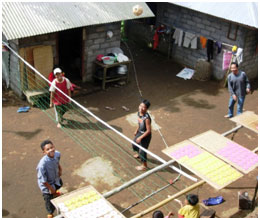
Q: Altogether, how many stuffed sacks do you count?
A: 1